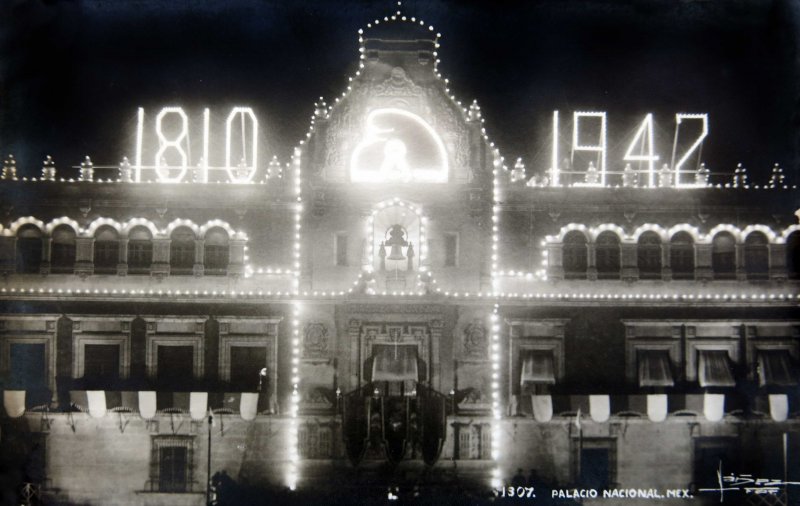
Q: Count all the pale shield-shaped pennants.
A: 10